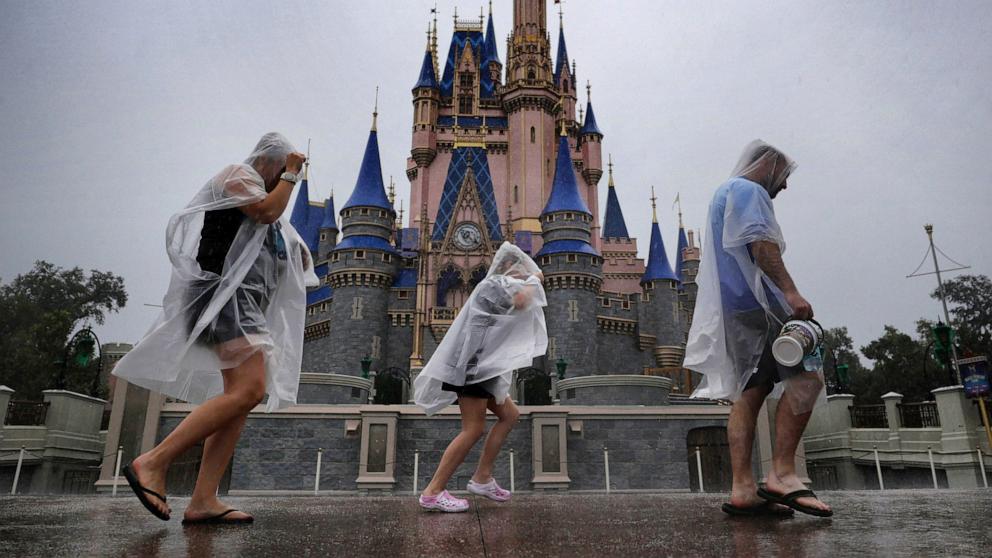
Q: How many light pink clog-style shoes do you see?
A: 2